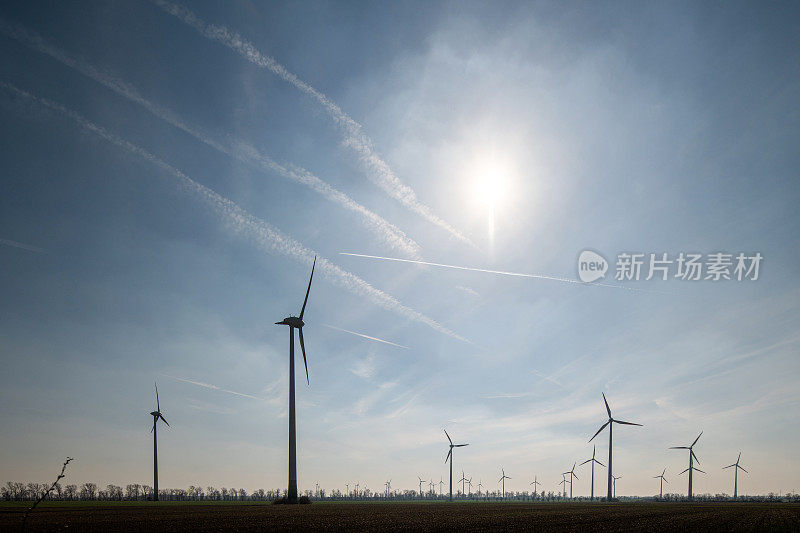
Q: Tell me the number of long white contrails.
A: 4